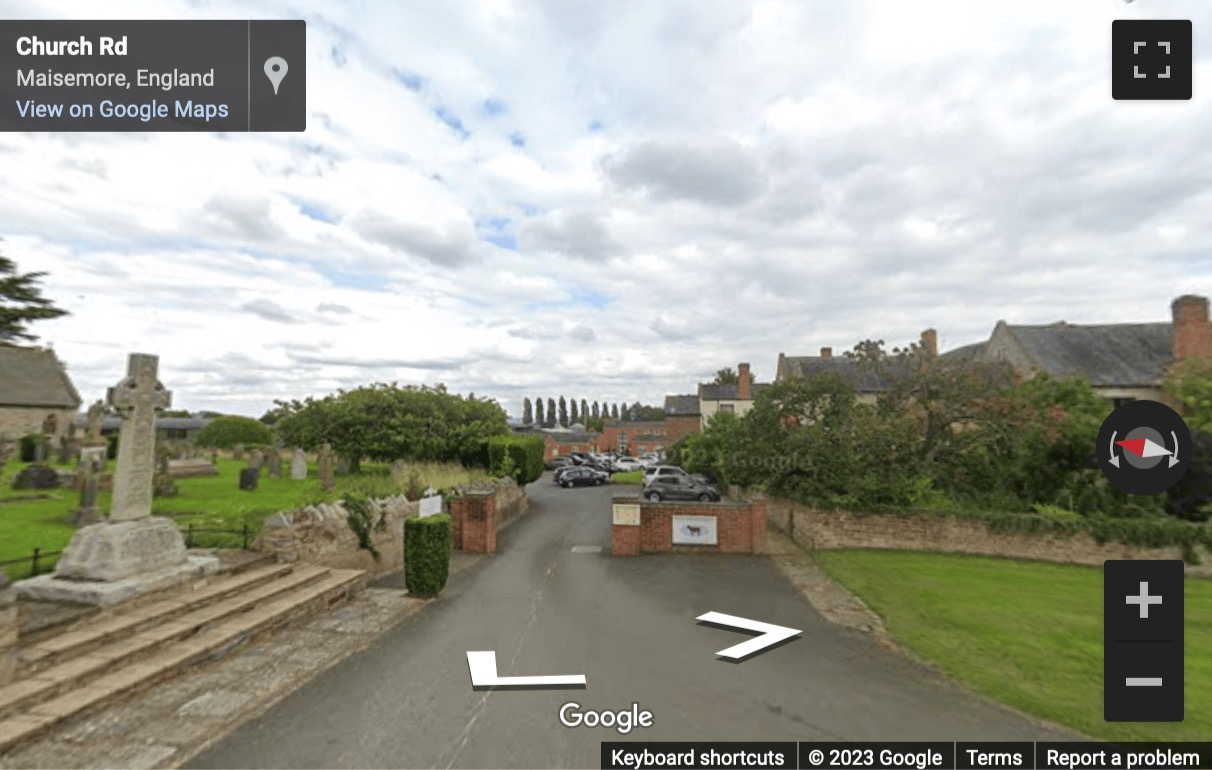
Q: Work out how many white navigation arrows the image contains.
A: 2